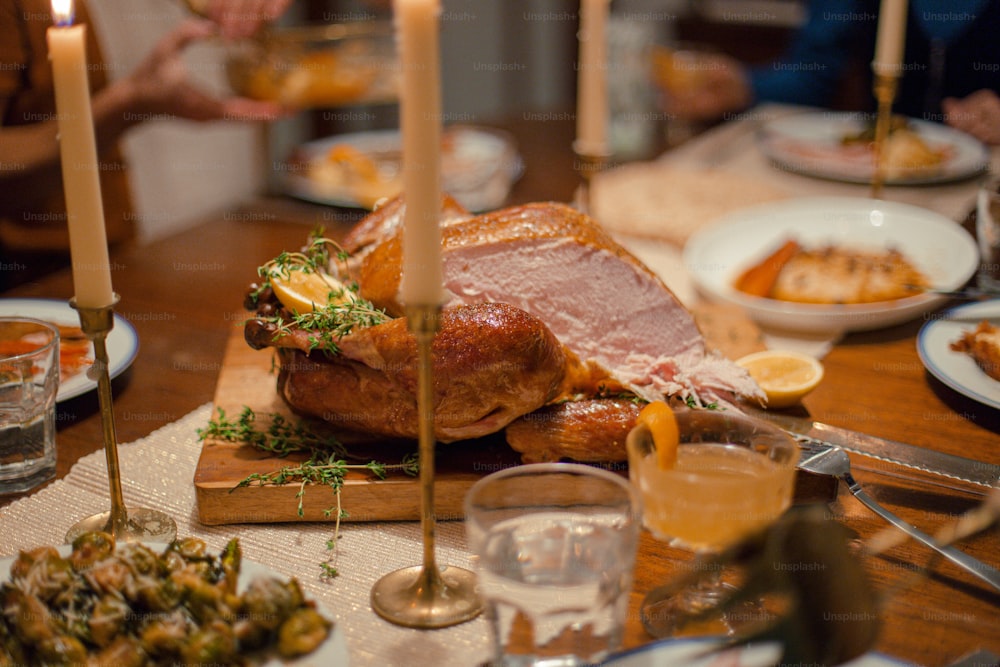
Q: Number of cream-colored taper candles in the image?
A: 4